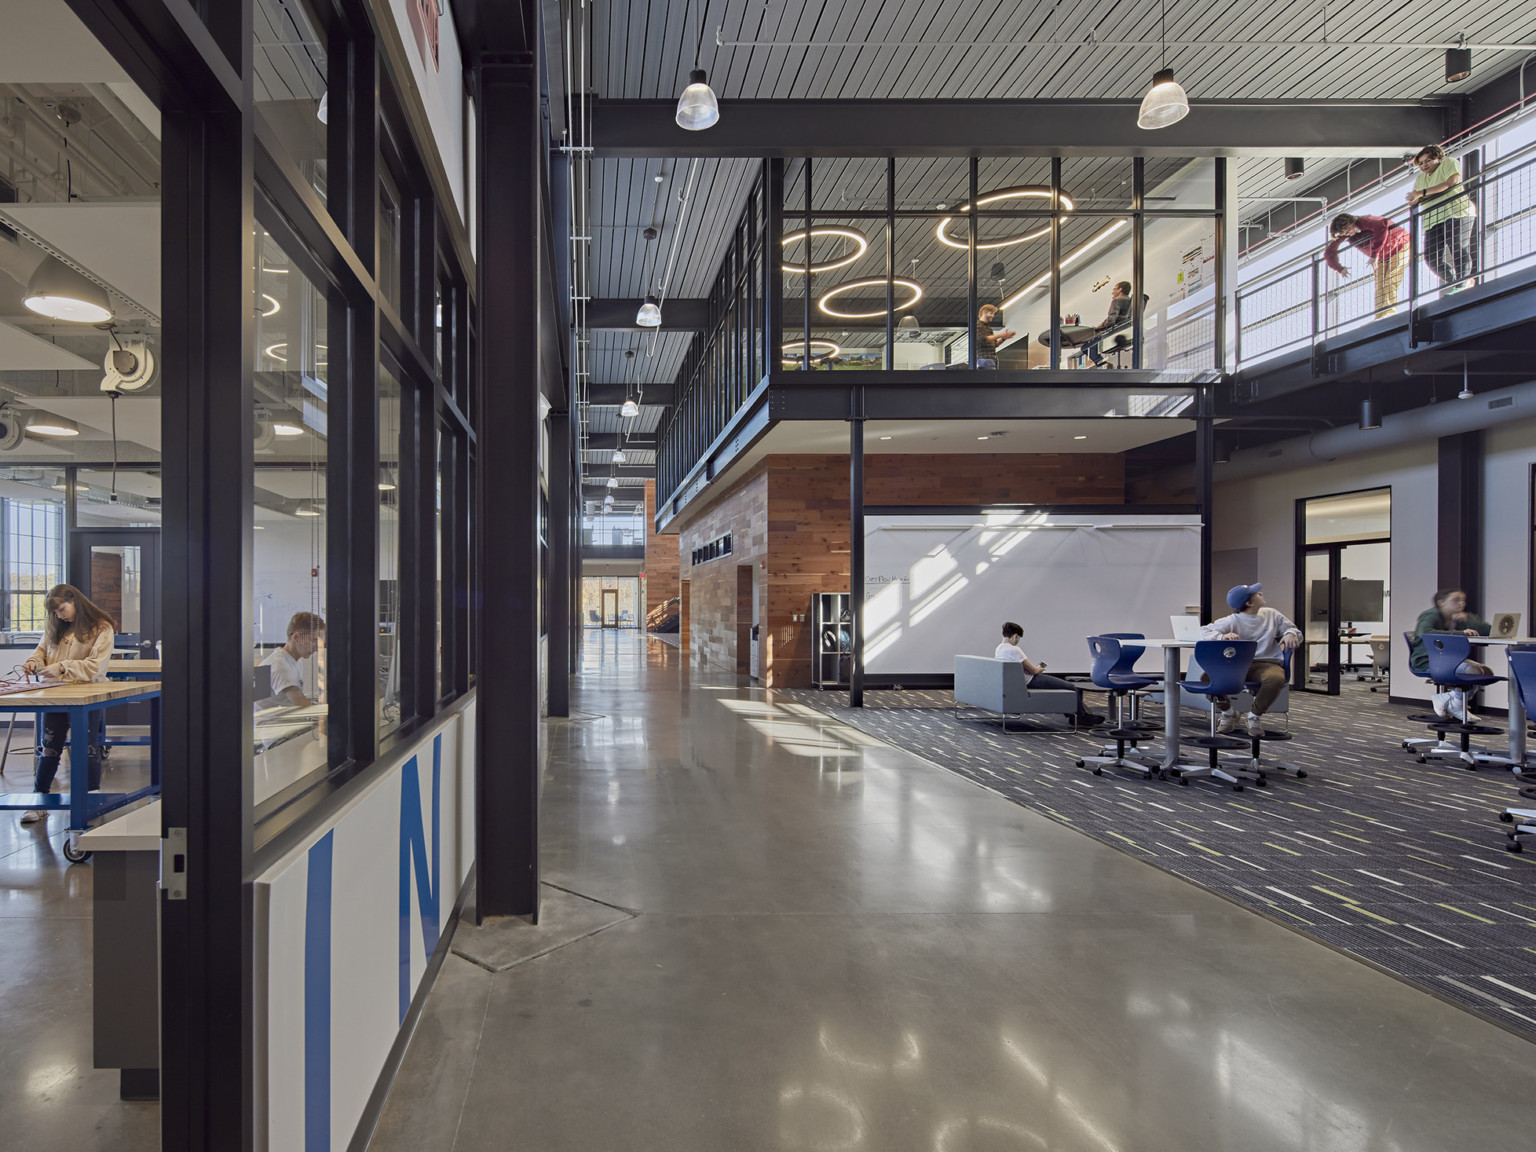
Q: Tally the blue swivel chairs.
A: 7